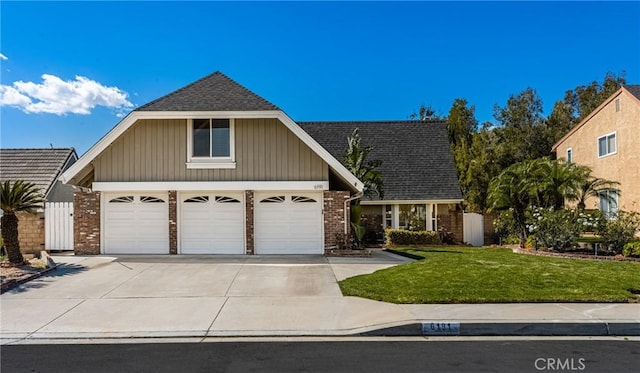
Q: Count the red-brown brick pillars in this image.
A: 4